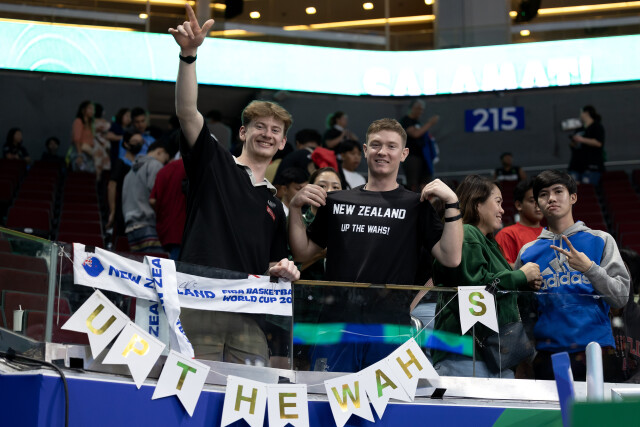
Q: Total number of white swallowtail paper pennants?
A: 9